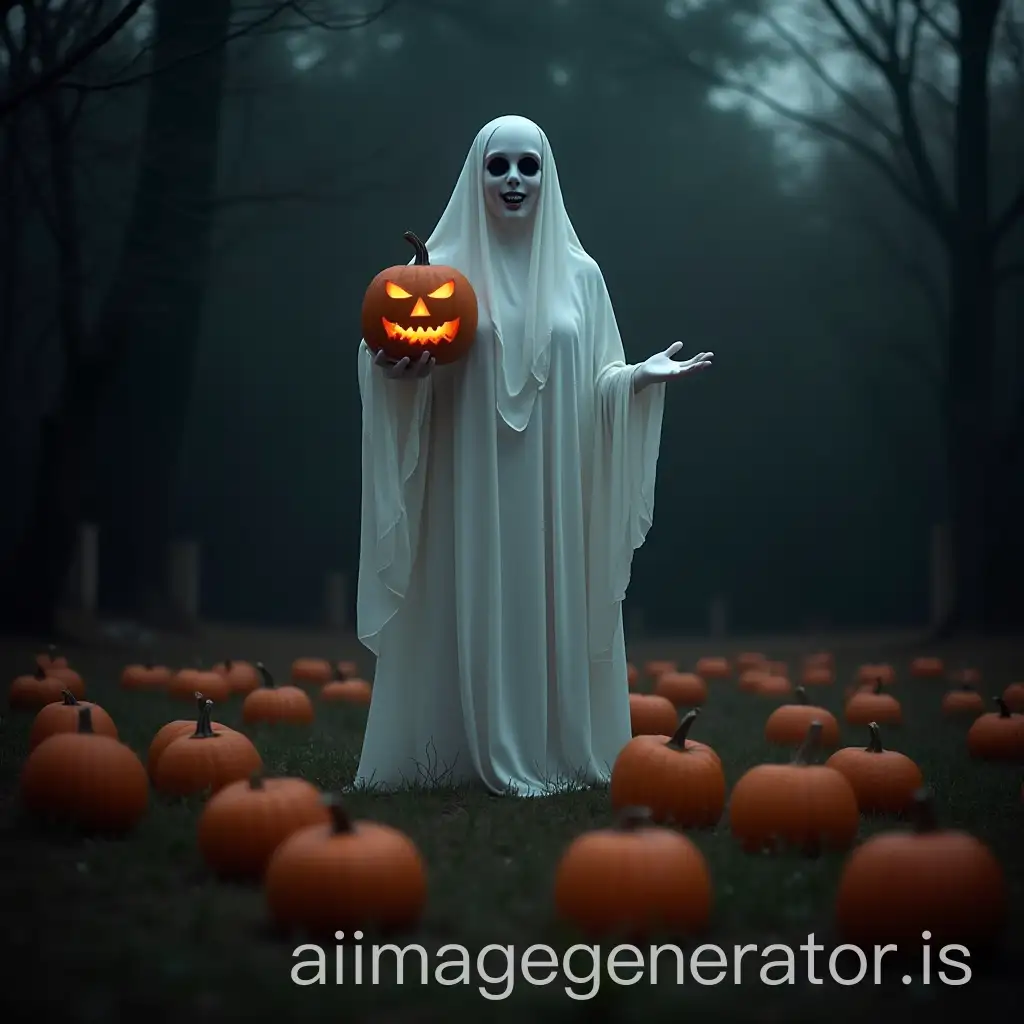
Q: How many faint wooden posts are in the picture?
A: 5